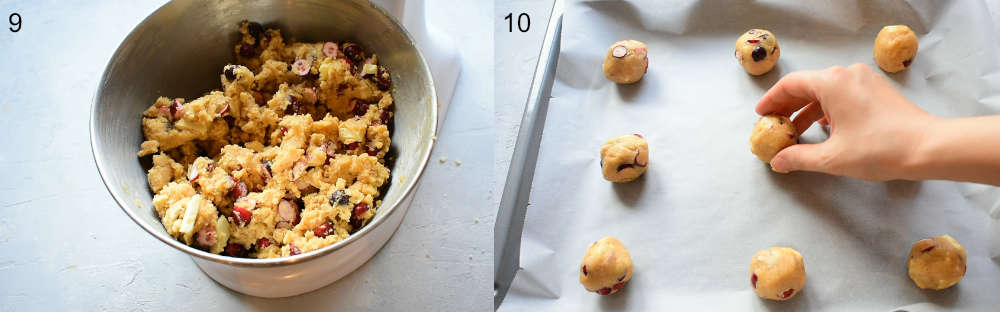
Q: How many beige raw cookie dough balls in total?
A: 8